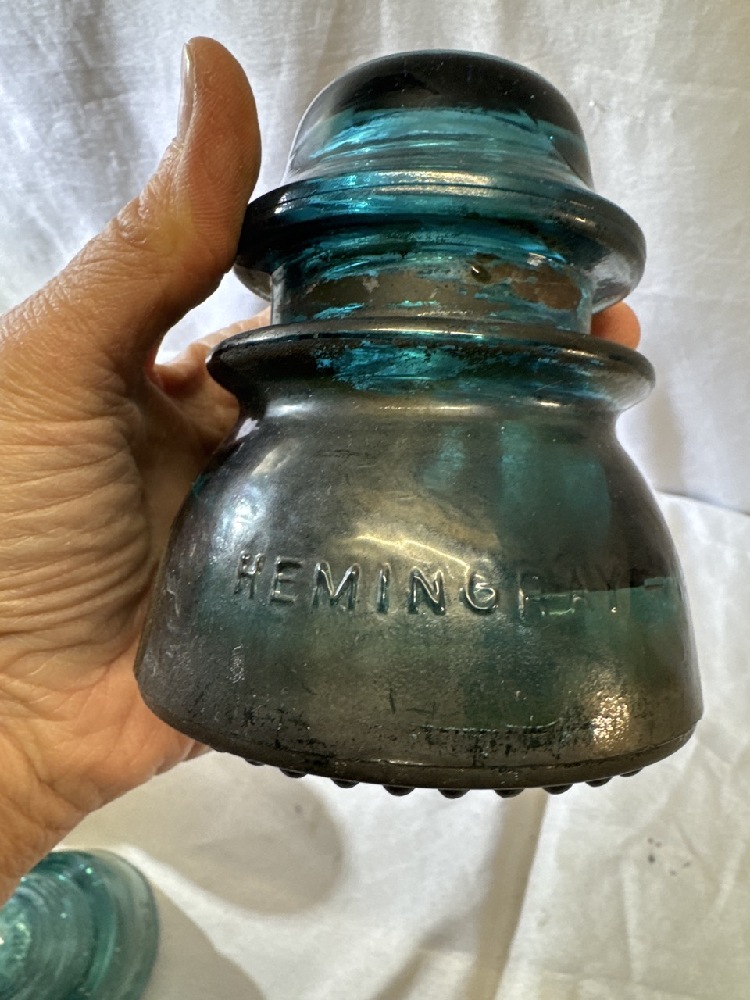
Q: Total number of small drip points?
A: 9